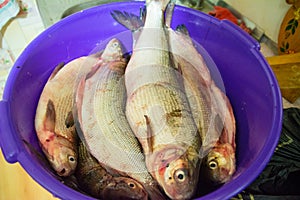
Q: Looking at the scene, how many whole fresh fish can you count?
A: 5